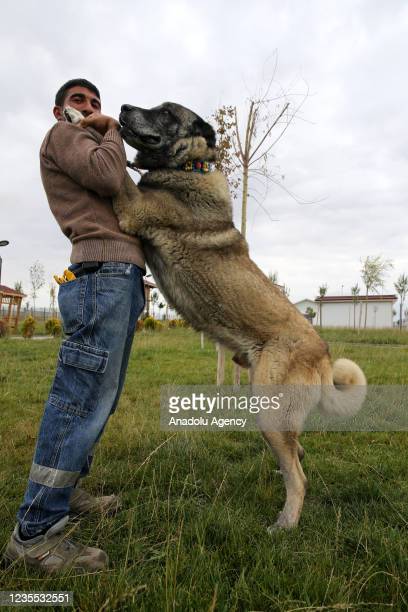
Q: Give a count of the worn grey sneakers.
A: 2